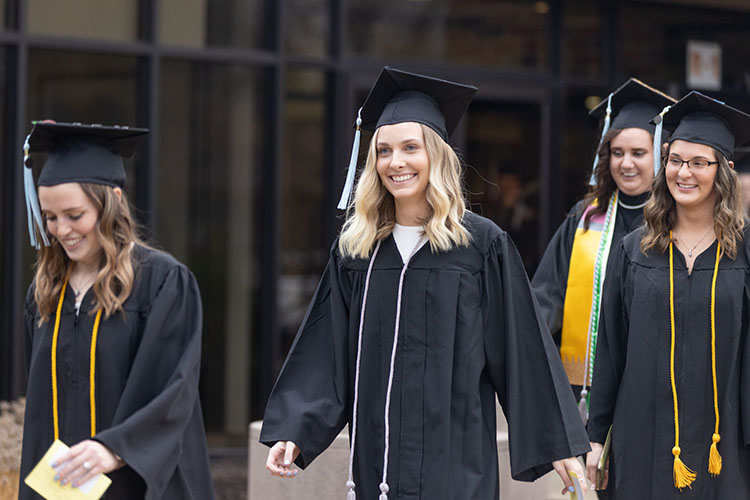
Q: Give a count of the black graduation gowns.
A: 4